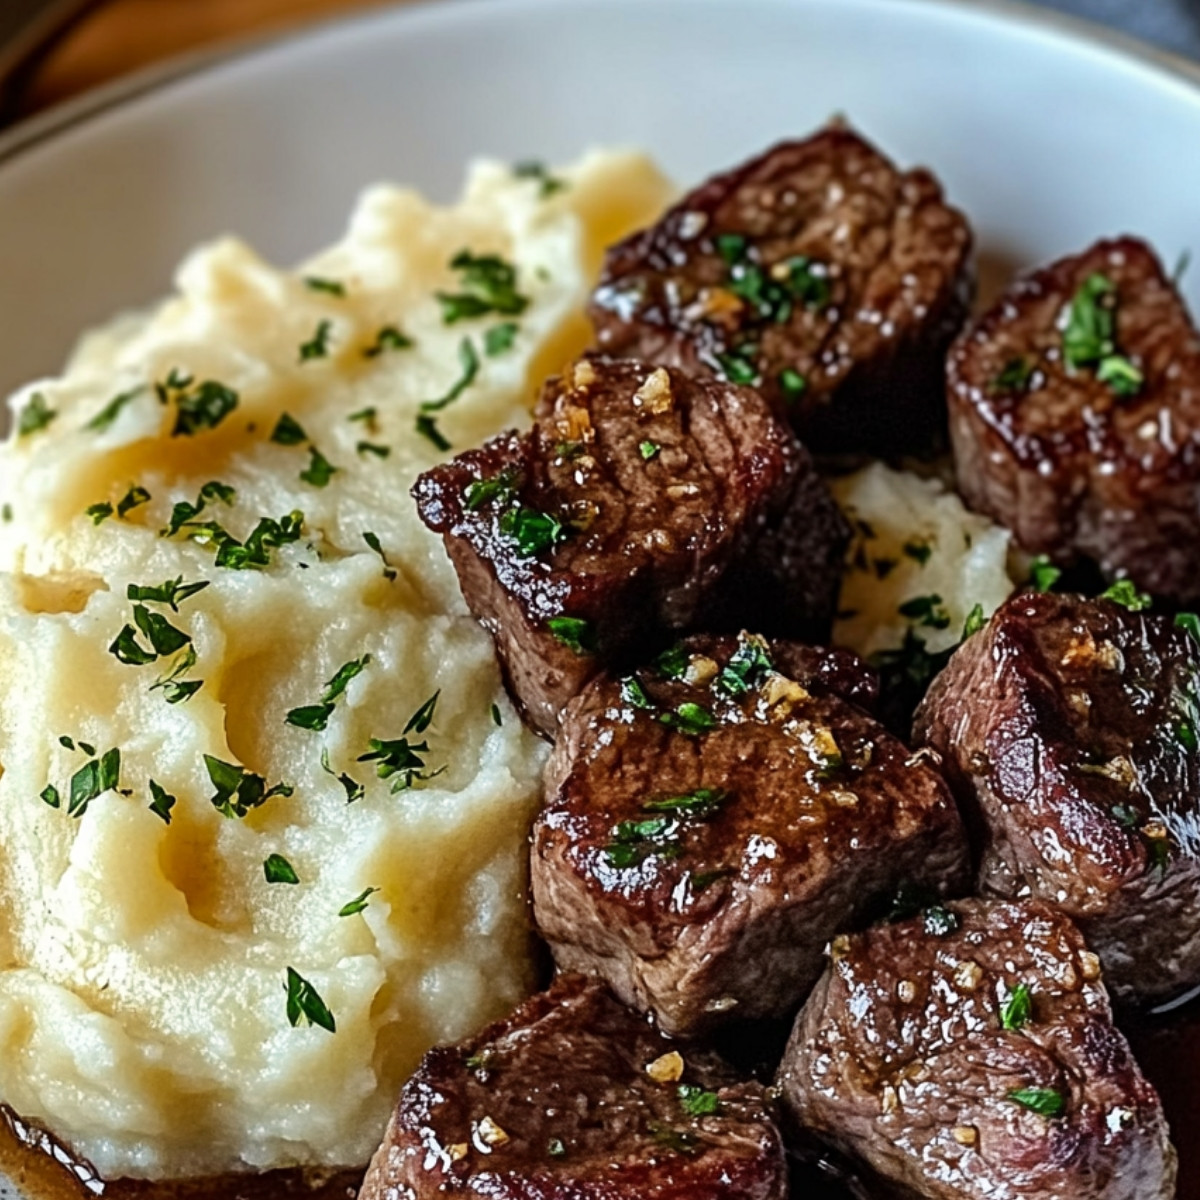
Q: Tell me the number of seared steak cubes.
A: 7